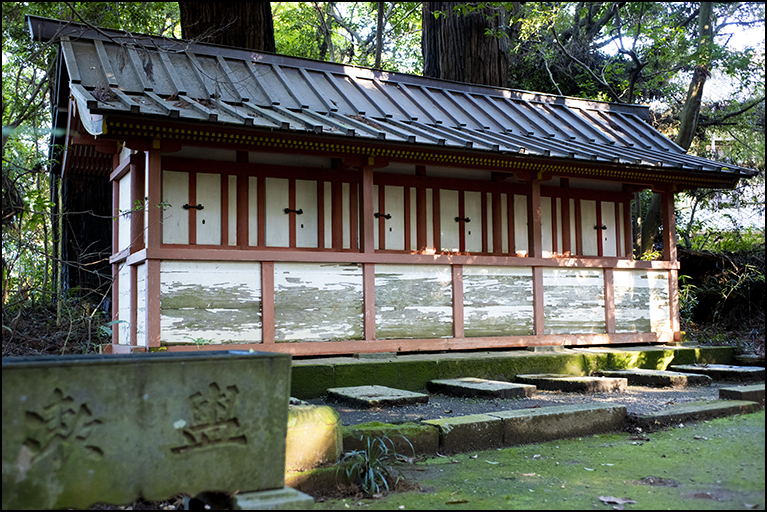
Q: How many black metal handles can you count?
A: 5